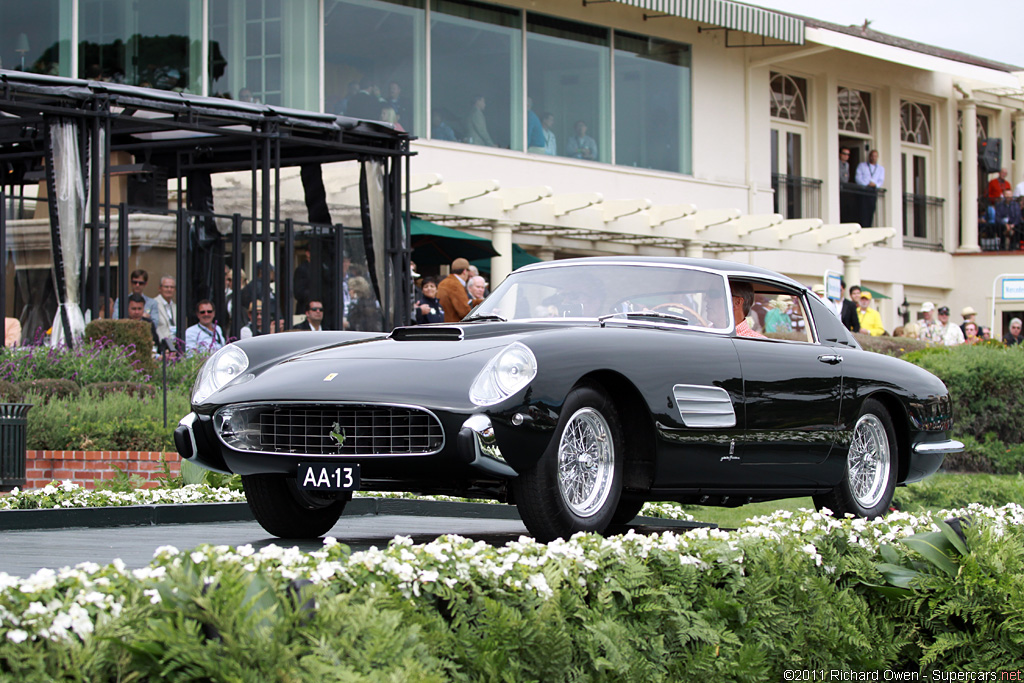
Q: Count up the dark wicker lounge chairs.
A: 0